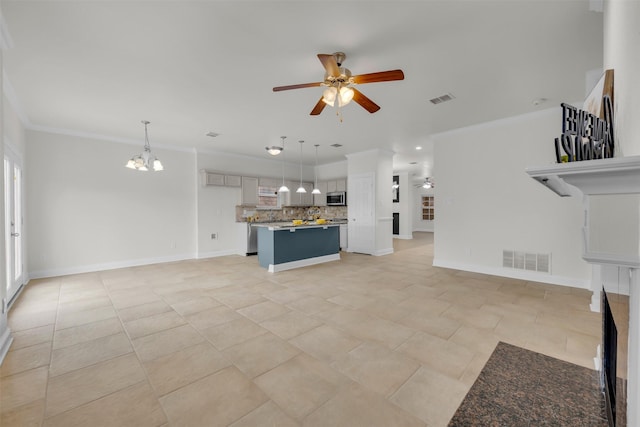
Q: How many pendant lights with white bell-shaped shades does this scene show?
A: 3